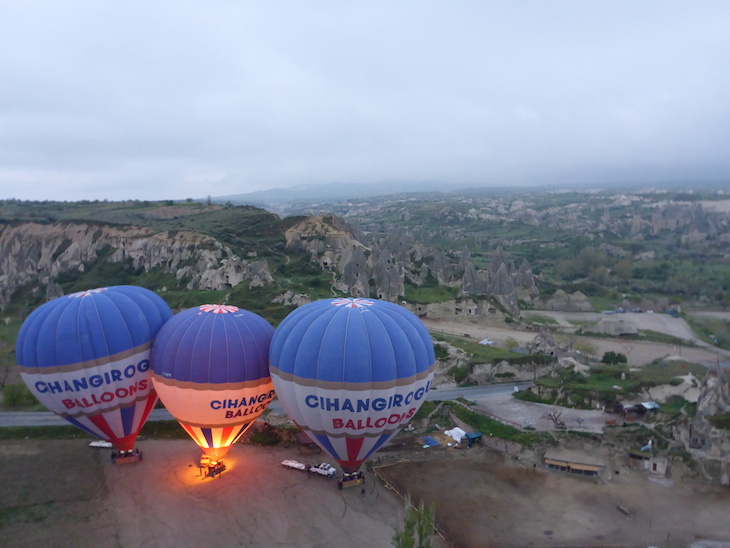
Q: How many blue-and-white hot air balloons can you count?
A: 3